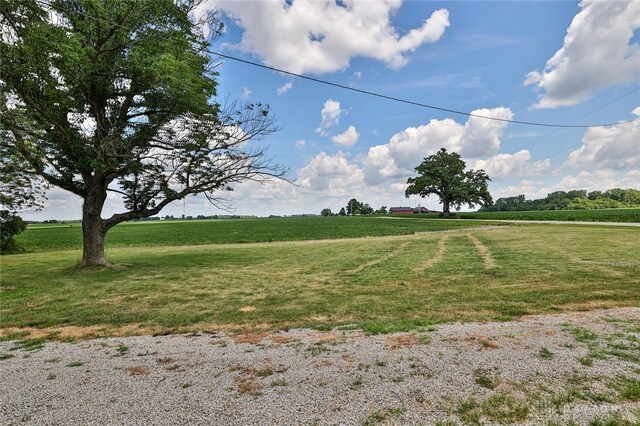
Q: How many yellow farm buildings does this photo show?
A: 0